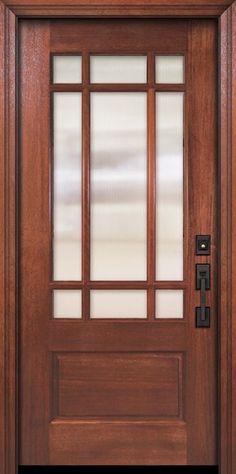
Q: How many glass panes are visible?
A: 9